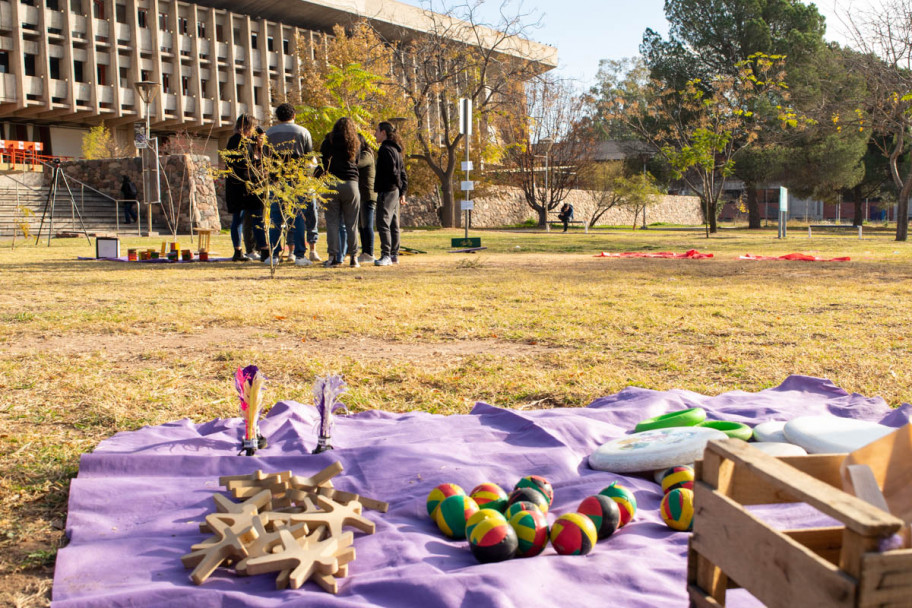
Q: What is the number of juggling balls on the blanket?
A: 14